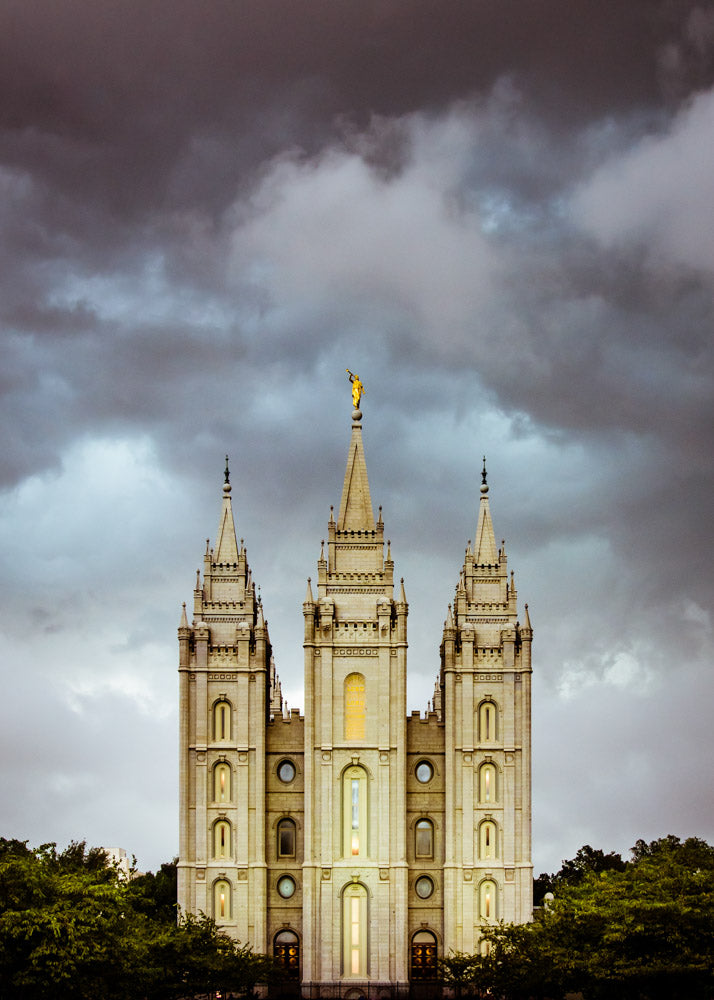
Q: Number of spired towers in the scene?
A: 3